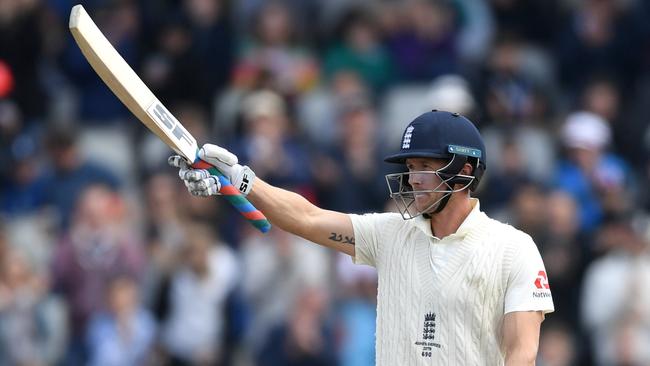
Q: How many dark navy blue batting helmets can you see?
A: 1